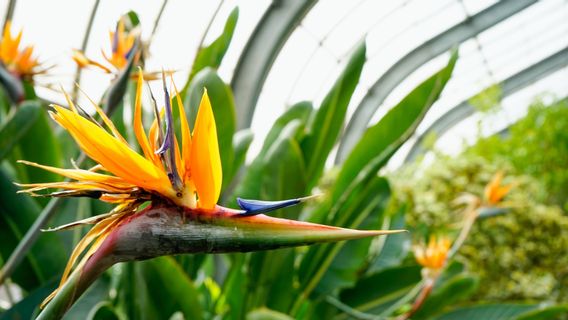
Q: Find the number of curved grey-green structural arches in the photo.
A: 3